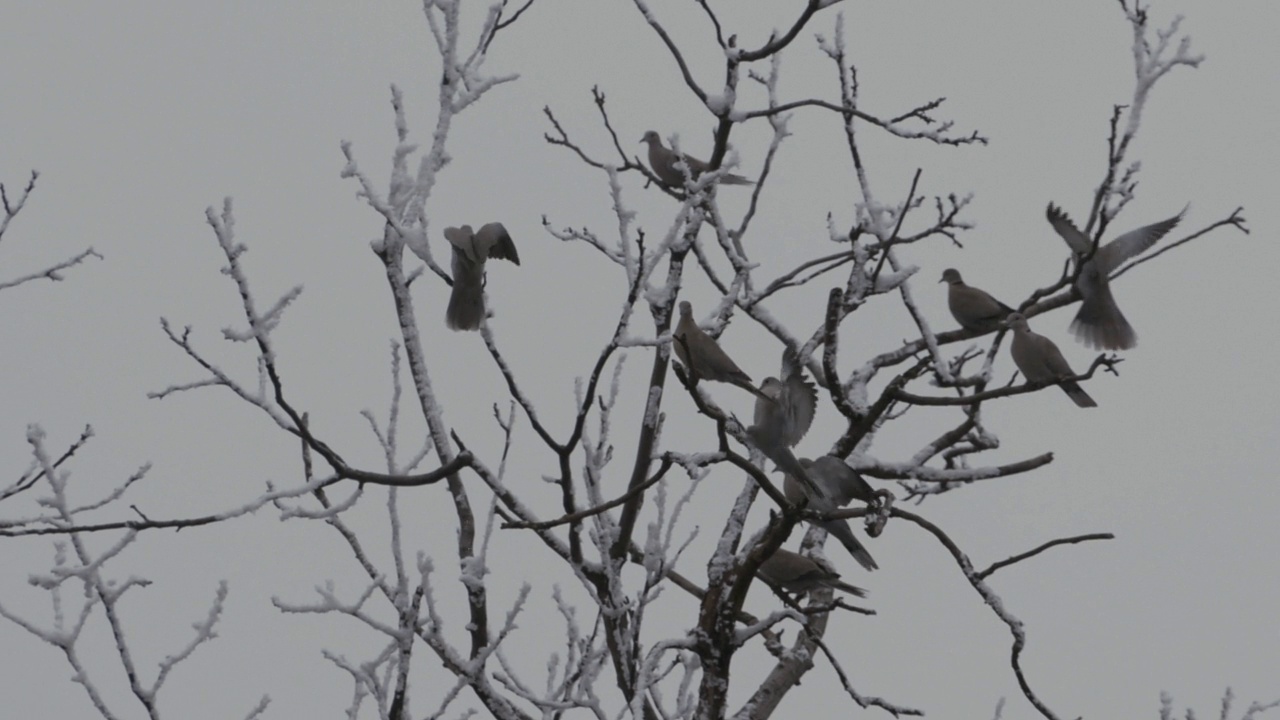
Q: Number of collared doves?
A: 9